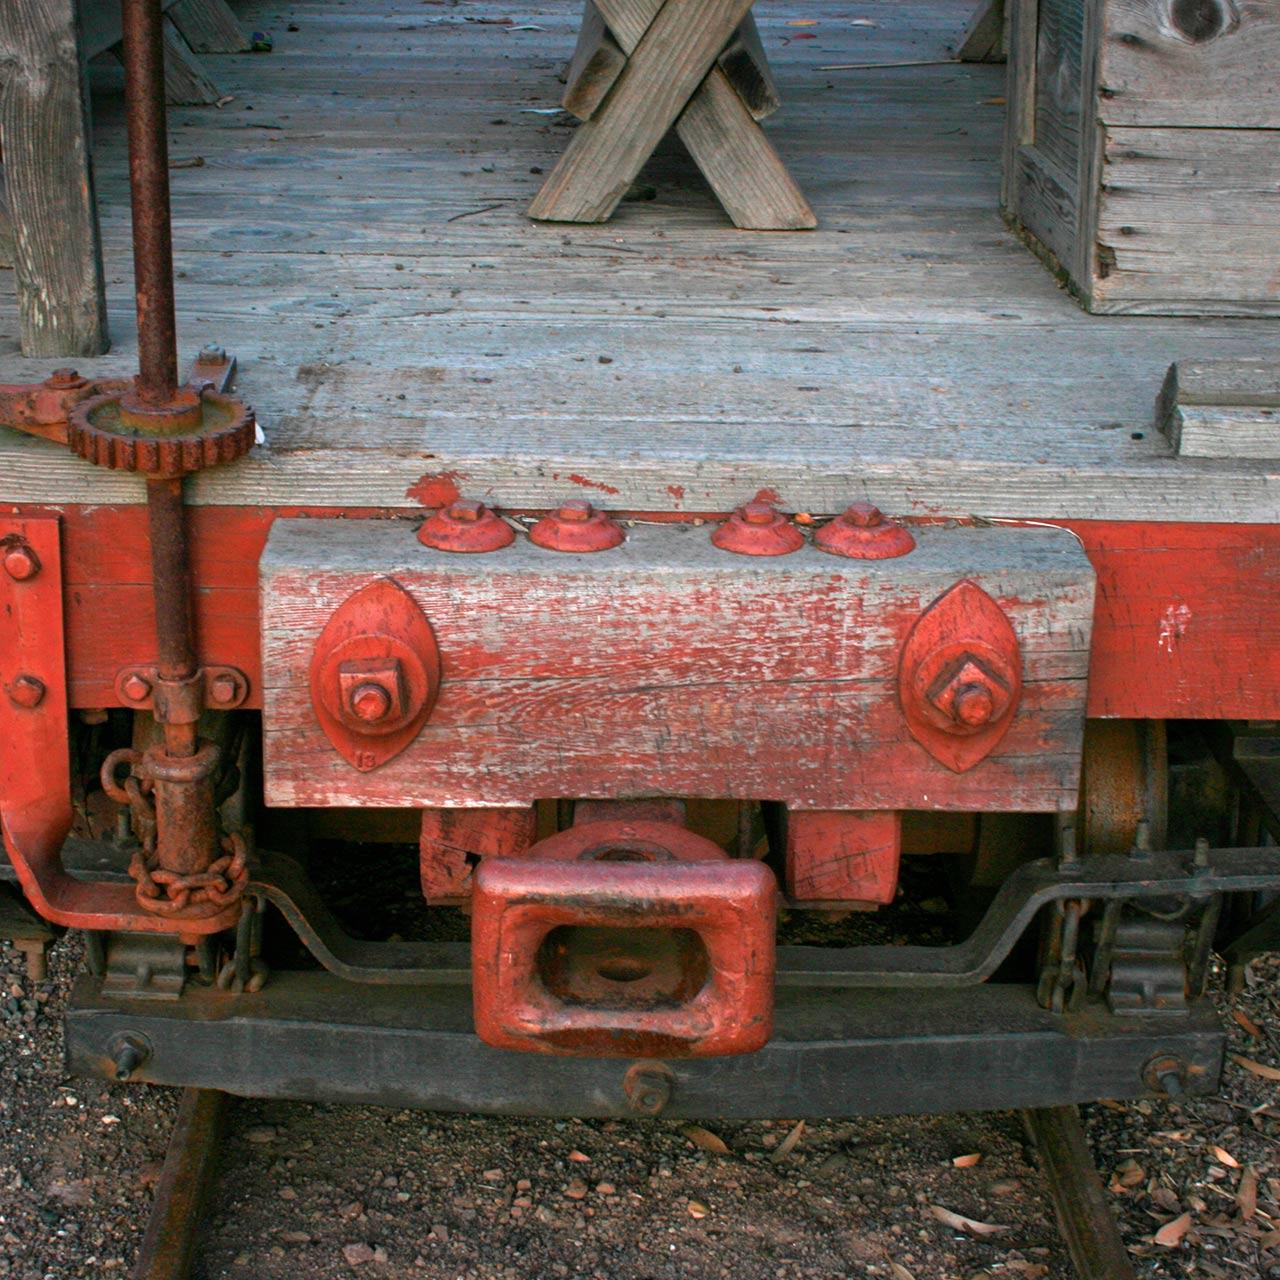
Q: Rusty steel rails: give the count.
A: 2